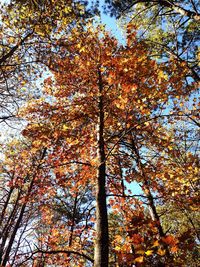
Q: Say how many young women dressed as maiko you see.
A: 0